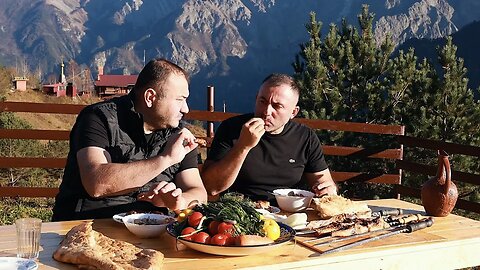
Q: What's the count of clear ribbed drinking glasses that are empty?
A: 1